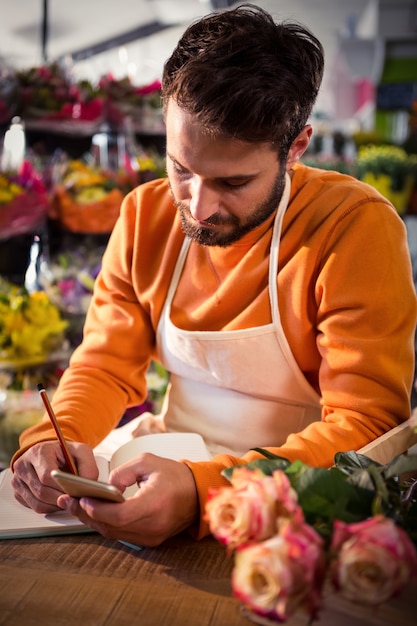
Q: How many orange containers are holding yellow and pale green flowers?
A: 1